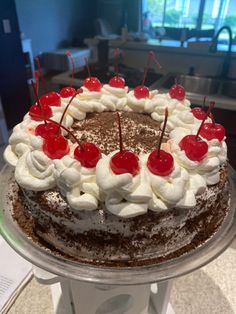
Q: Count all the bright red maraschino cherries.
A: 15